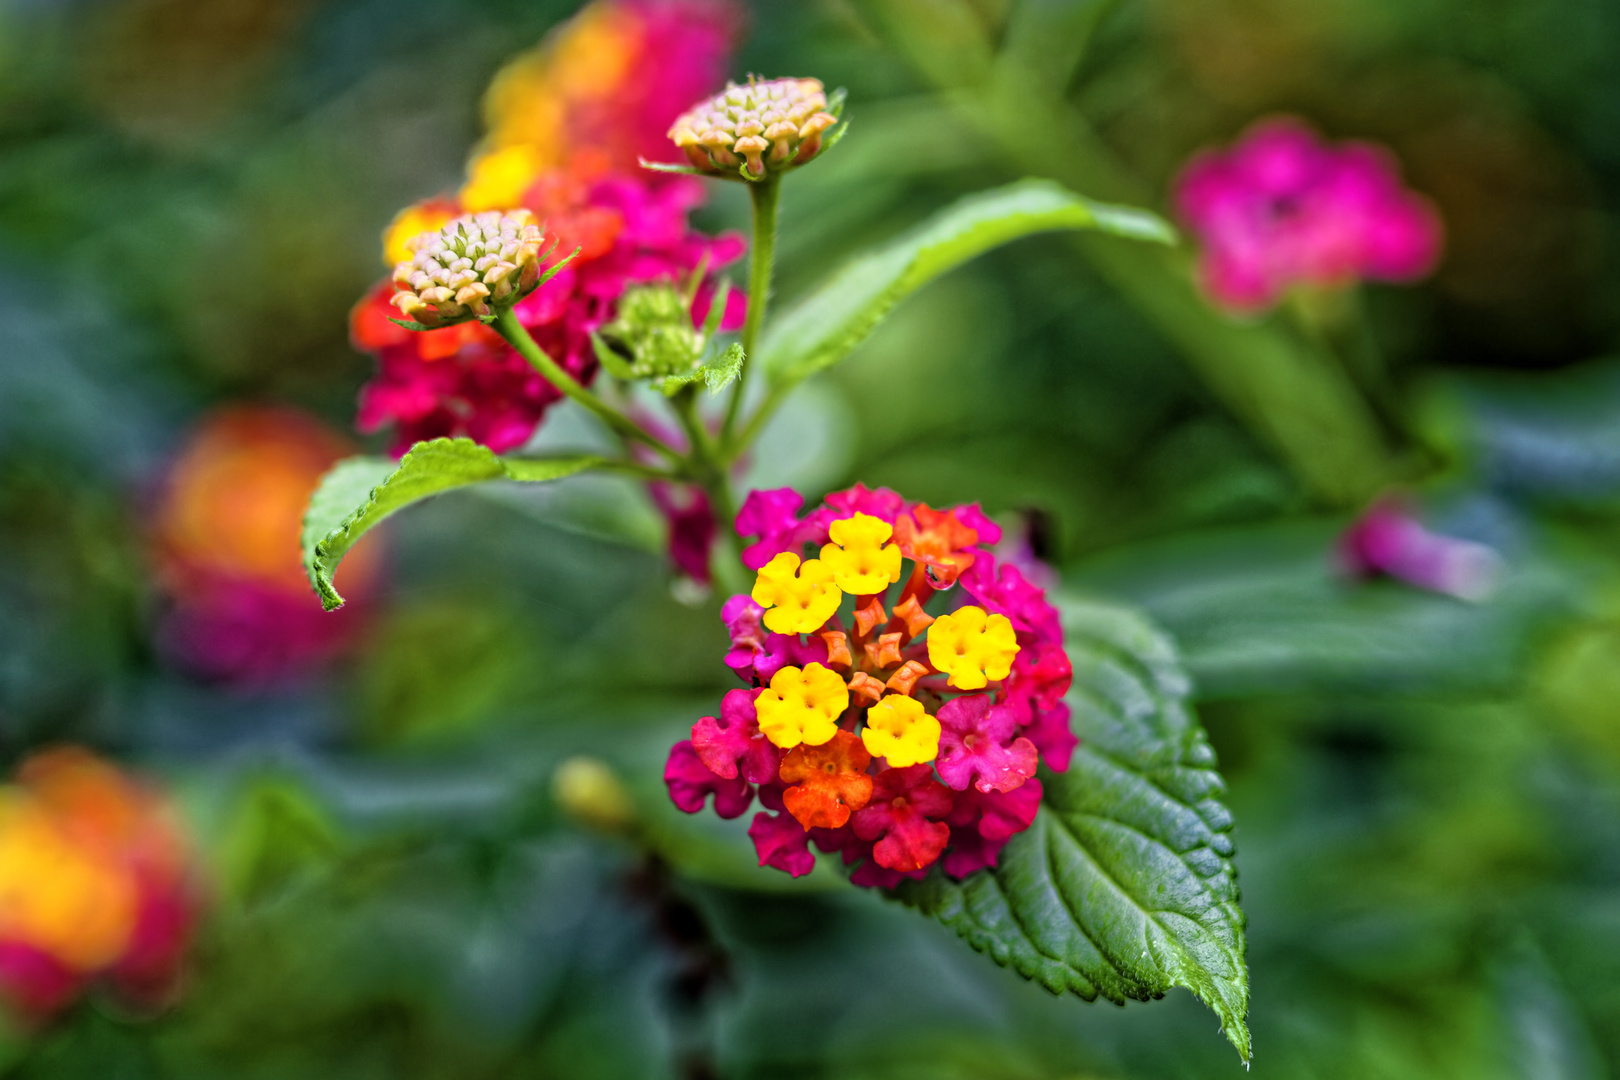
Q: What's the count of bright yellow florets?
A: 5